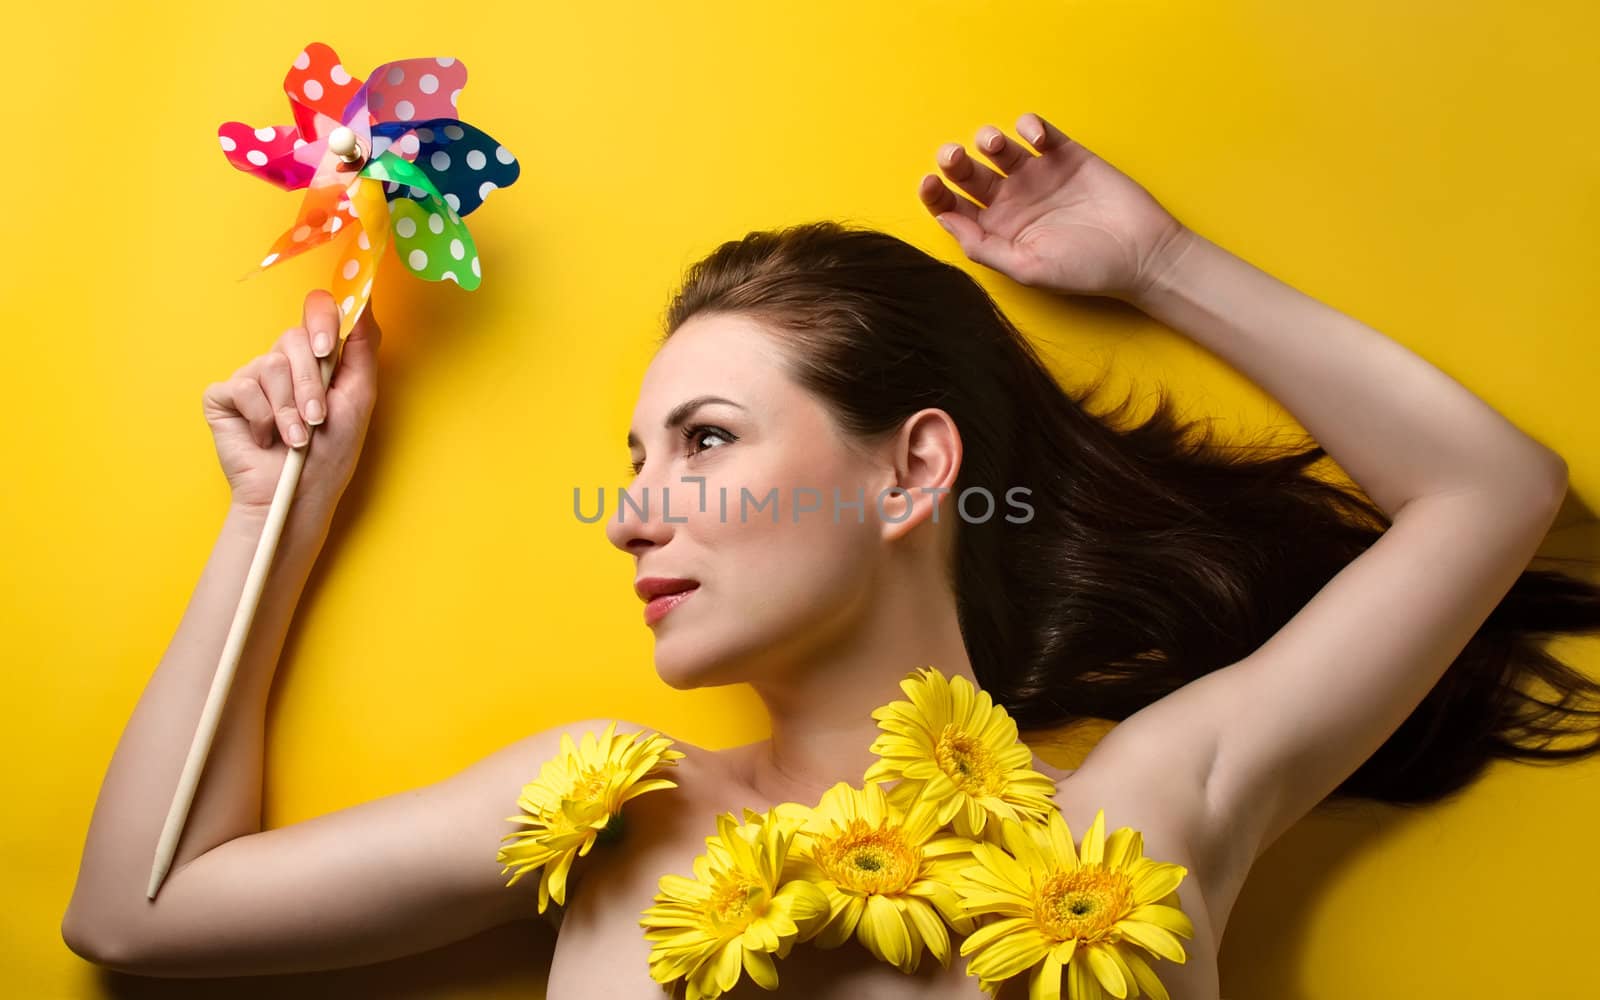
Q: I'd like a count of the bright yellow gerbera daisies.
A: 5